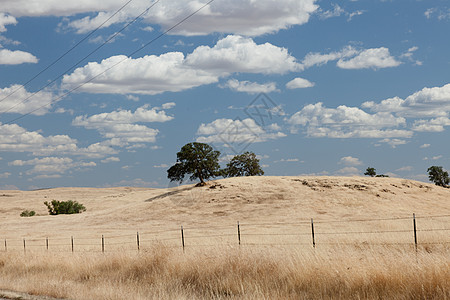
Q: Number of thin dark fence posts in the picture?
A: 10